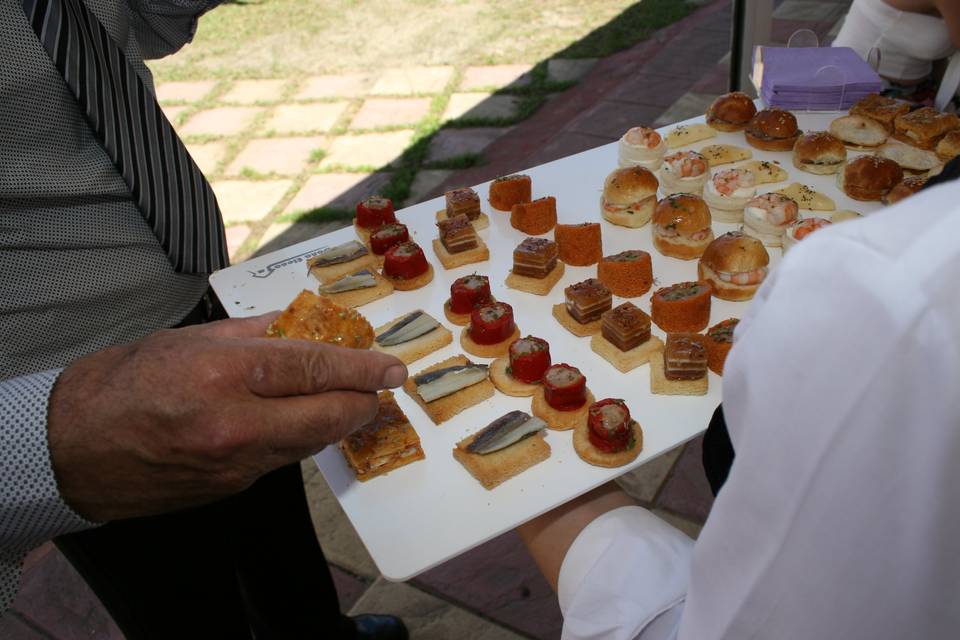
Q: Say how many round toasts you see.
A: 8